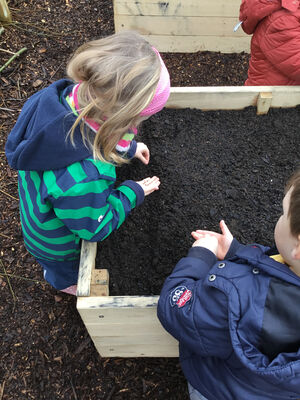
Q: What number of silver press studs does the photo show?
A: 3